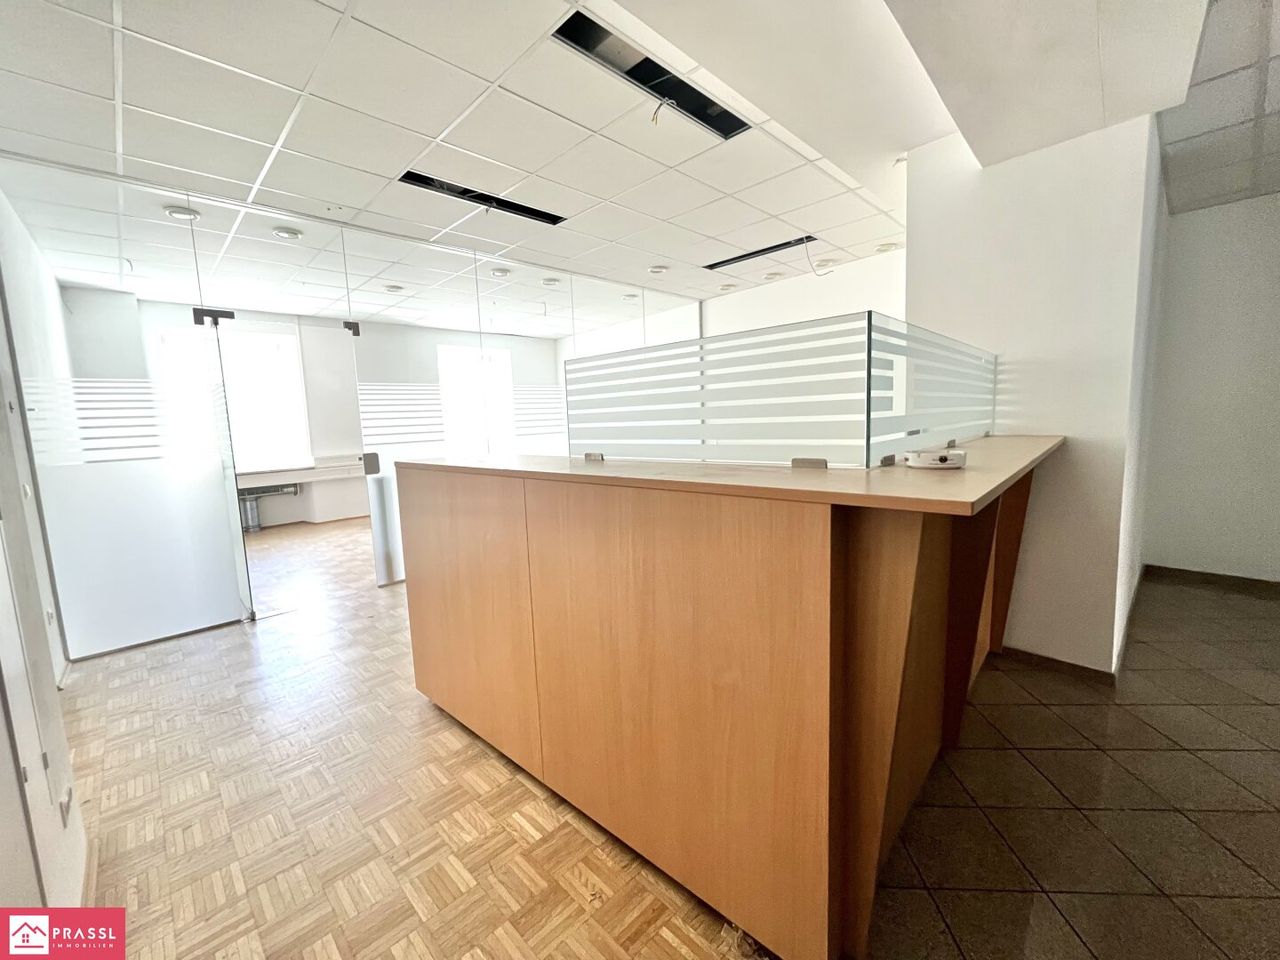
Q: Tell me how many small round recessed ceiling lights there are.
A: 11